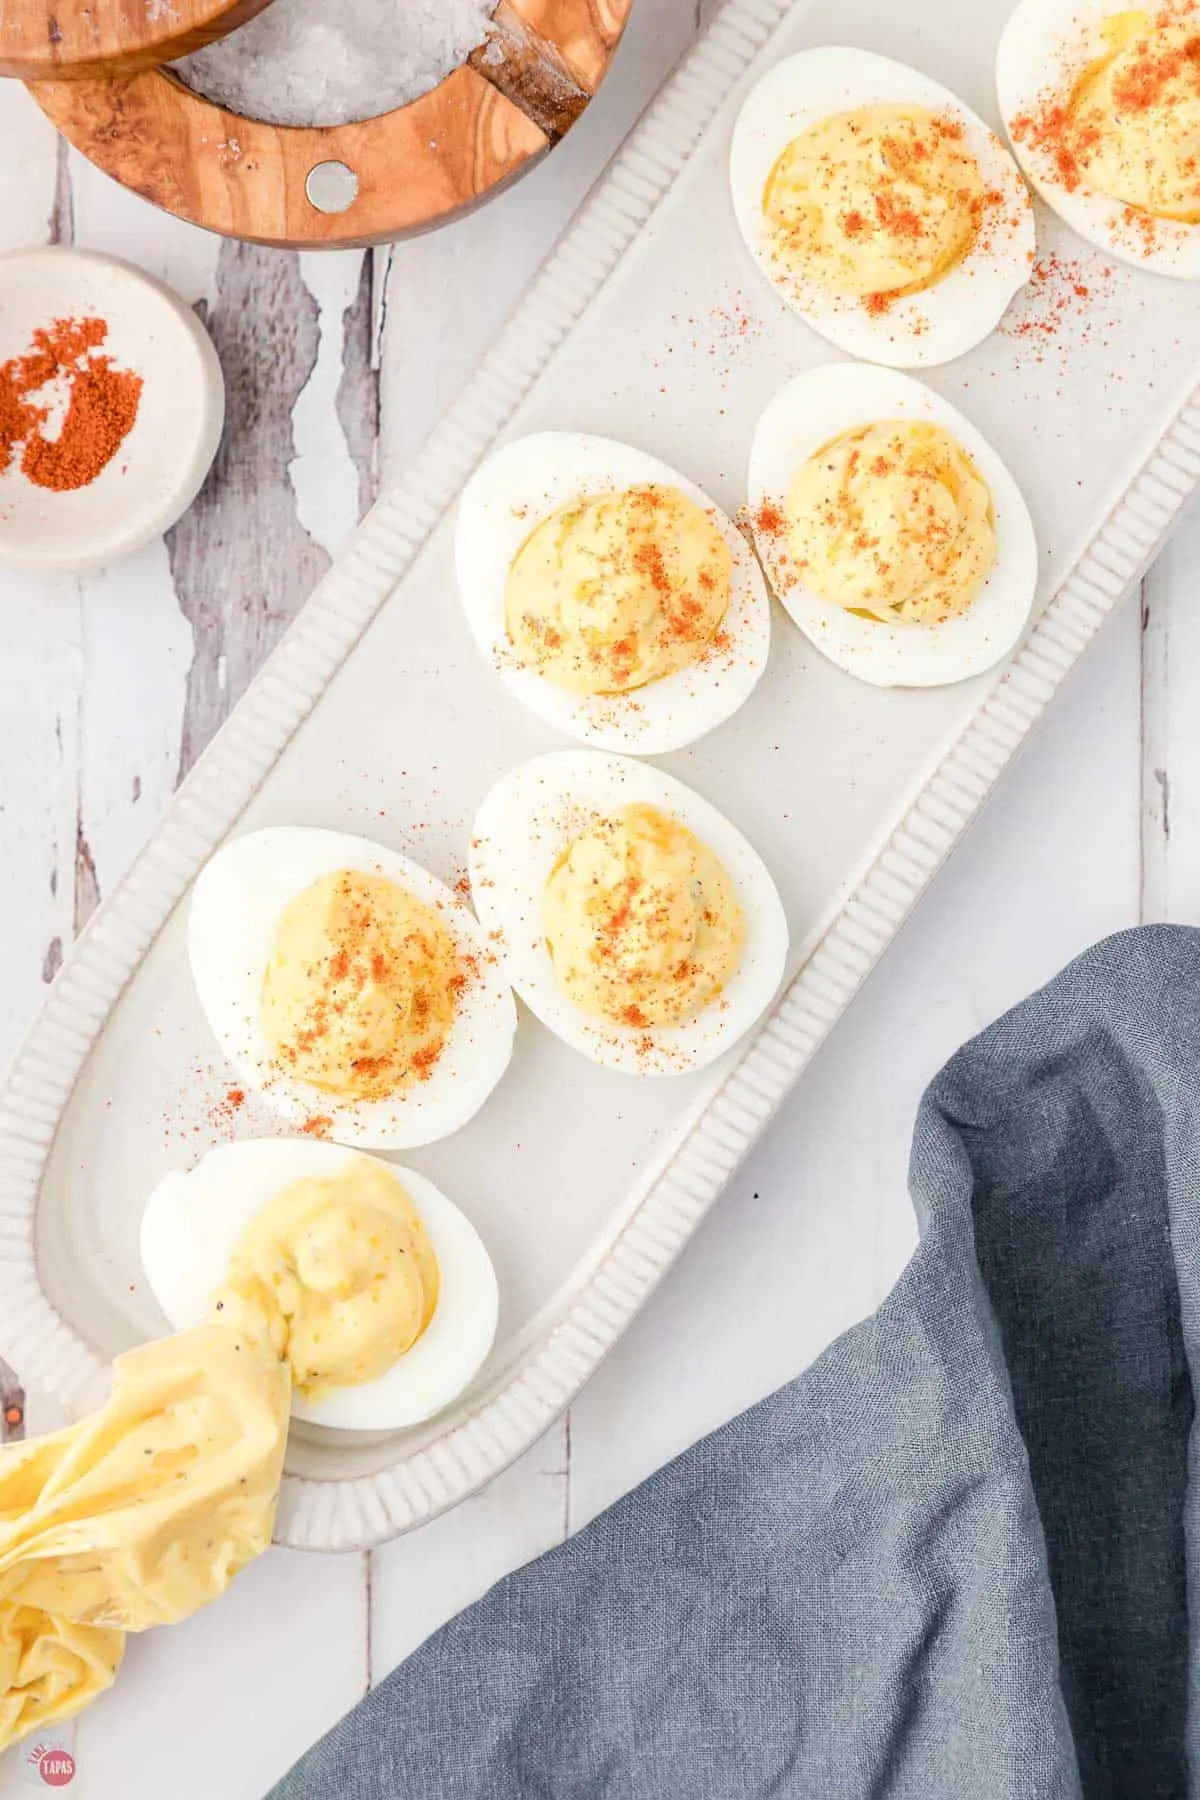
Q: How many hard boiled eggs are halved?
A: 7